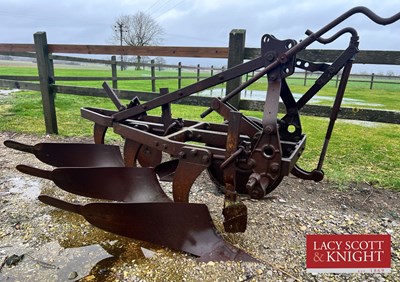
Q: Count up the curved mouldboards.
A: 3